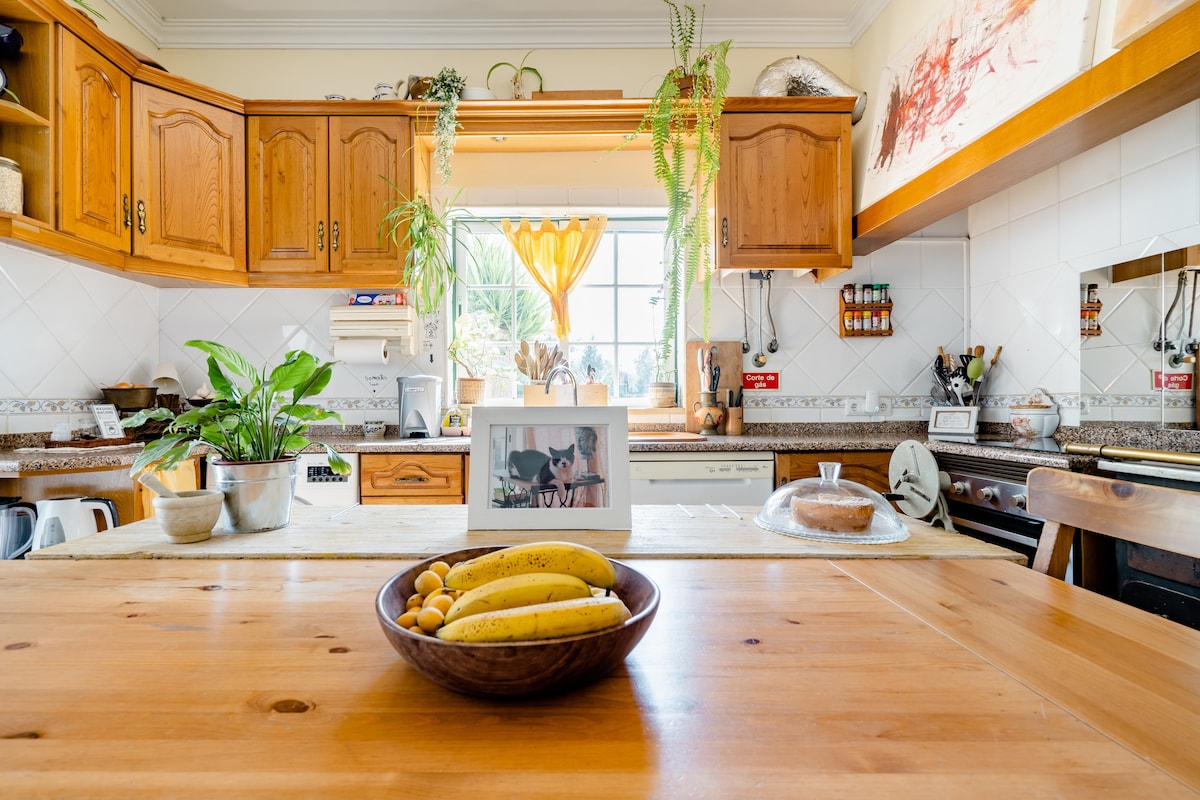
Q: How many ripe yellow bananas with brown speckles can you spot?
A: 3